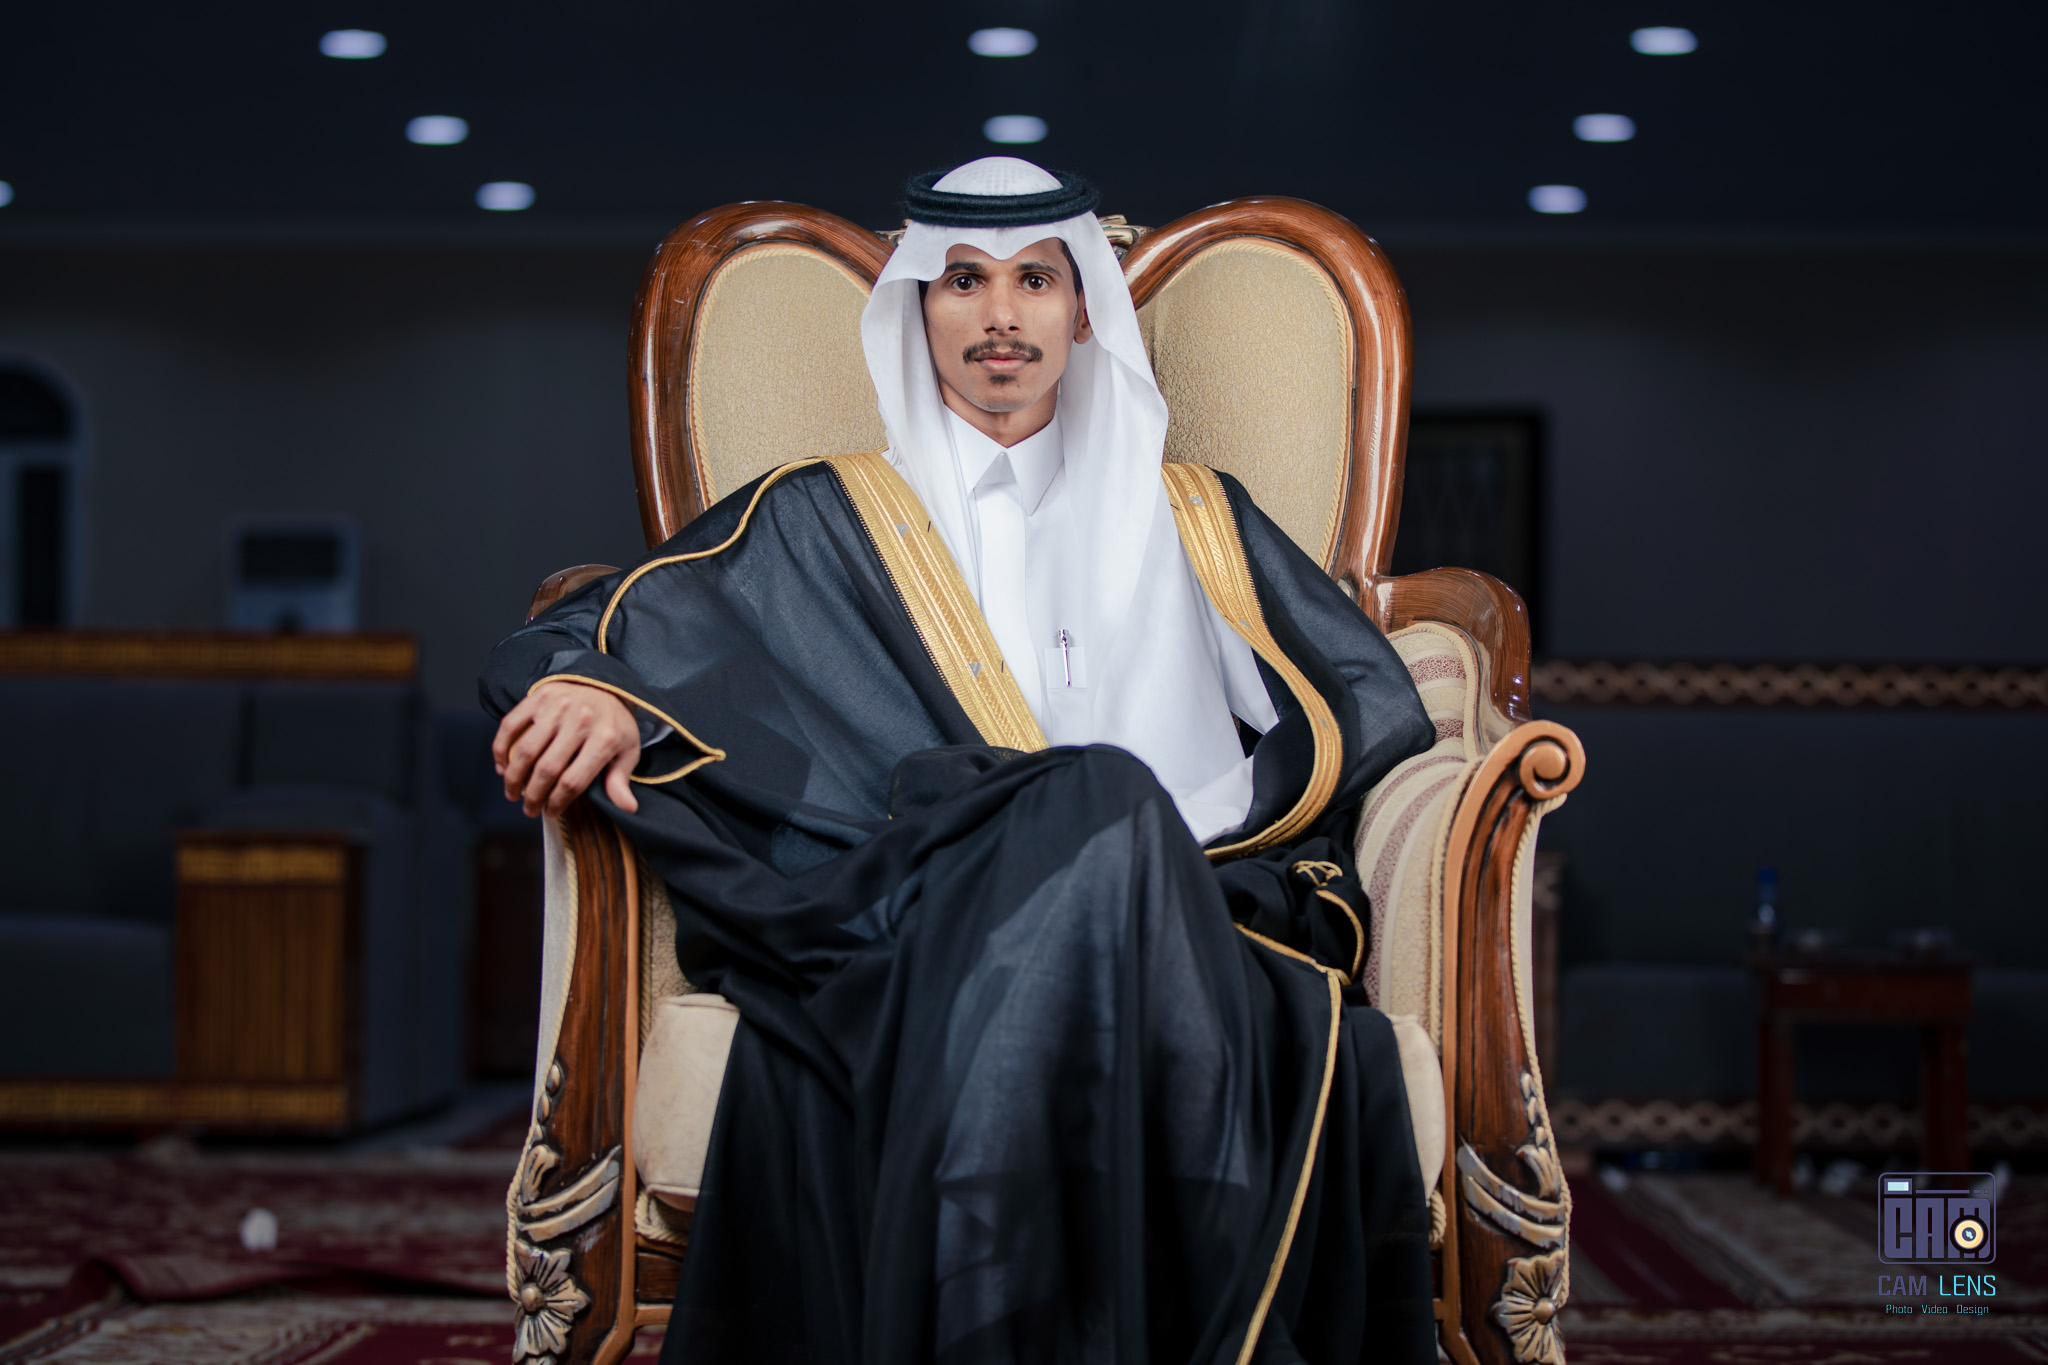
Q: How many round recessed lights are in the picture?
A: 9